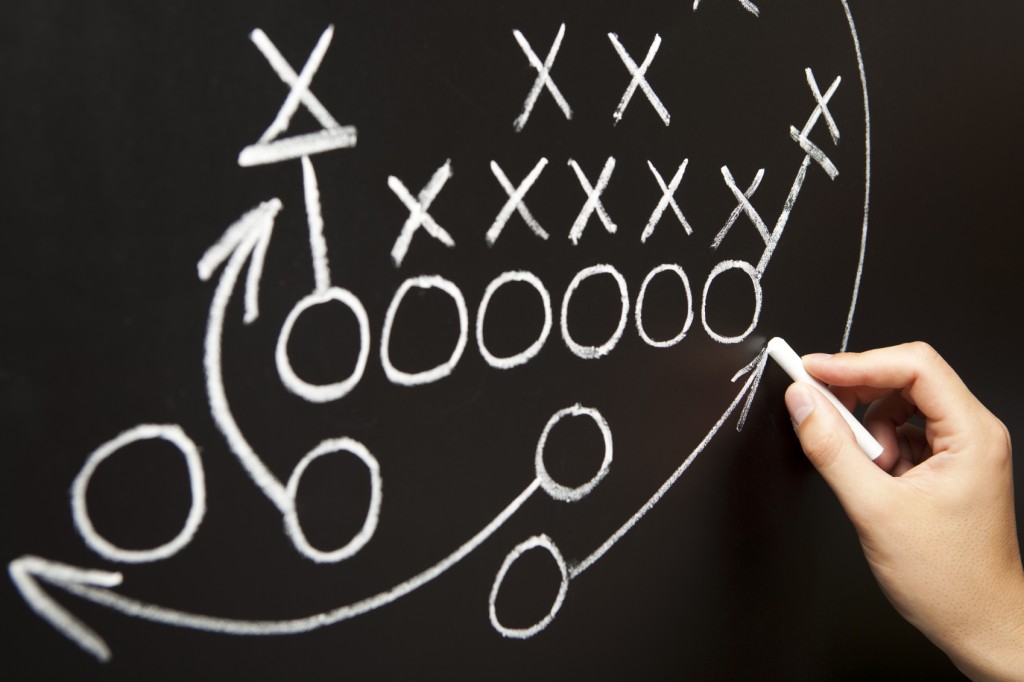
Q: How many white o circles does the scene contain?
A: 10